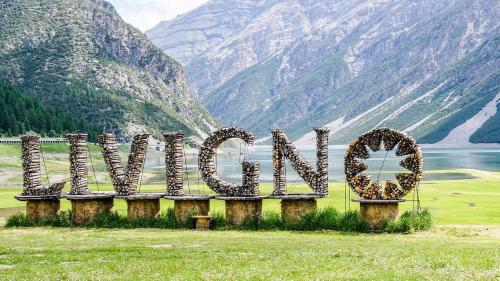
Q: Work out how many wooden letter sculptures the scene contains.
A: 7